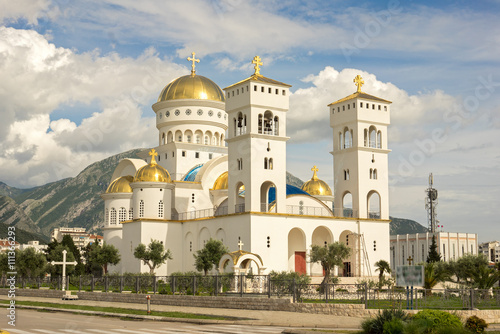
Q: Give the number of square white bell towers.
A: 2